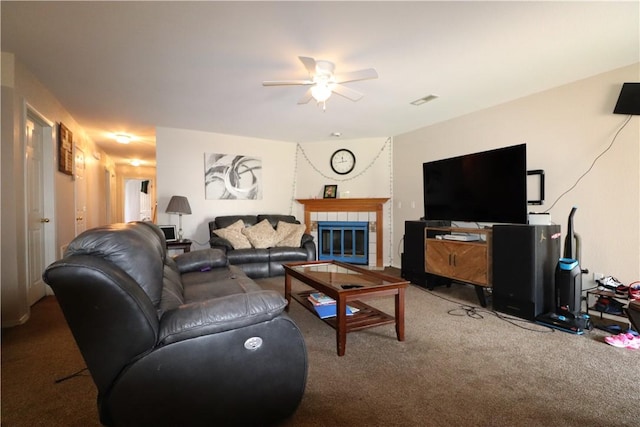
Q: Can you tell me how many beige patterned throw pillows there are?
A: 3